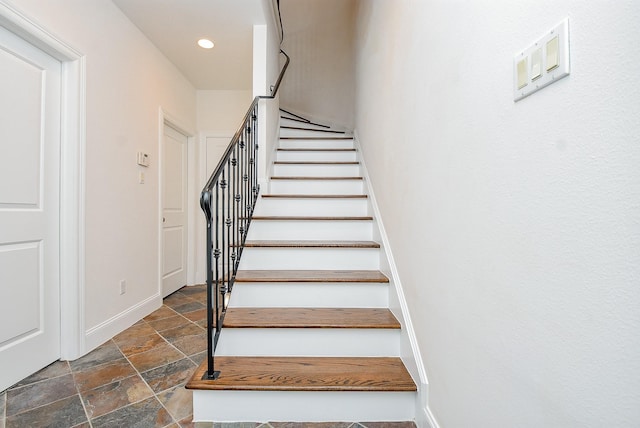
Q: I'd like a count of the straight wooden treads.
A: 10